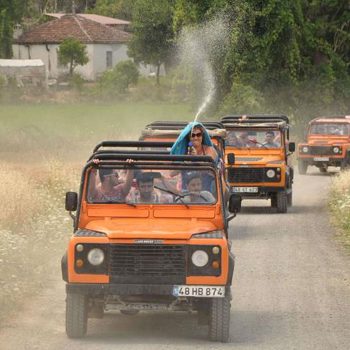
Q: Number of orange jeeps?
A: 4